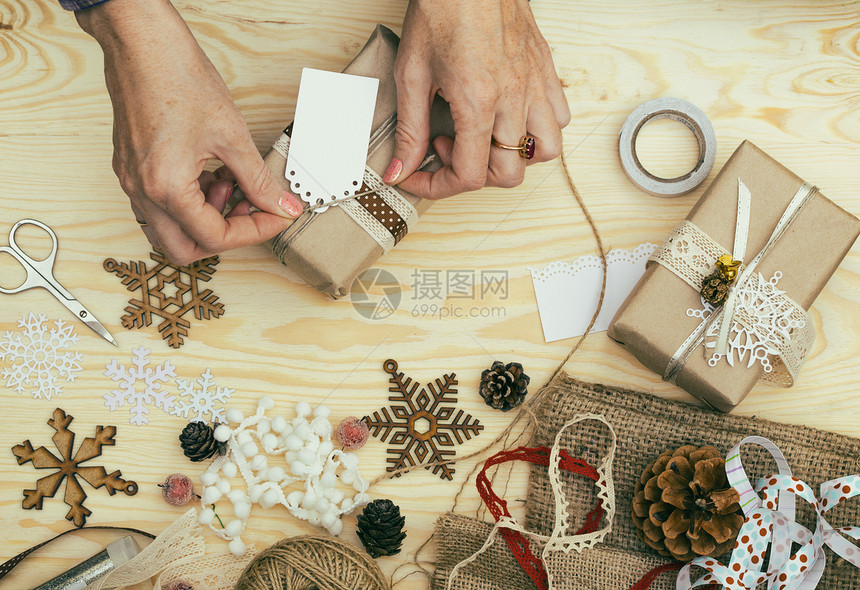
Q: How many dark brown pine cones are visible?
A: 3